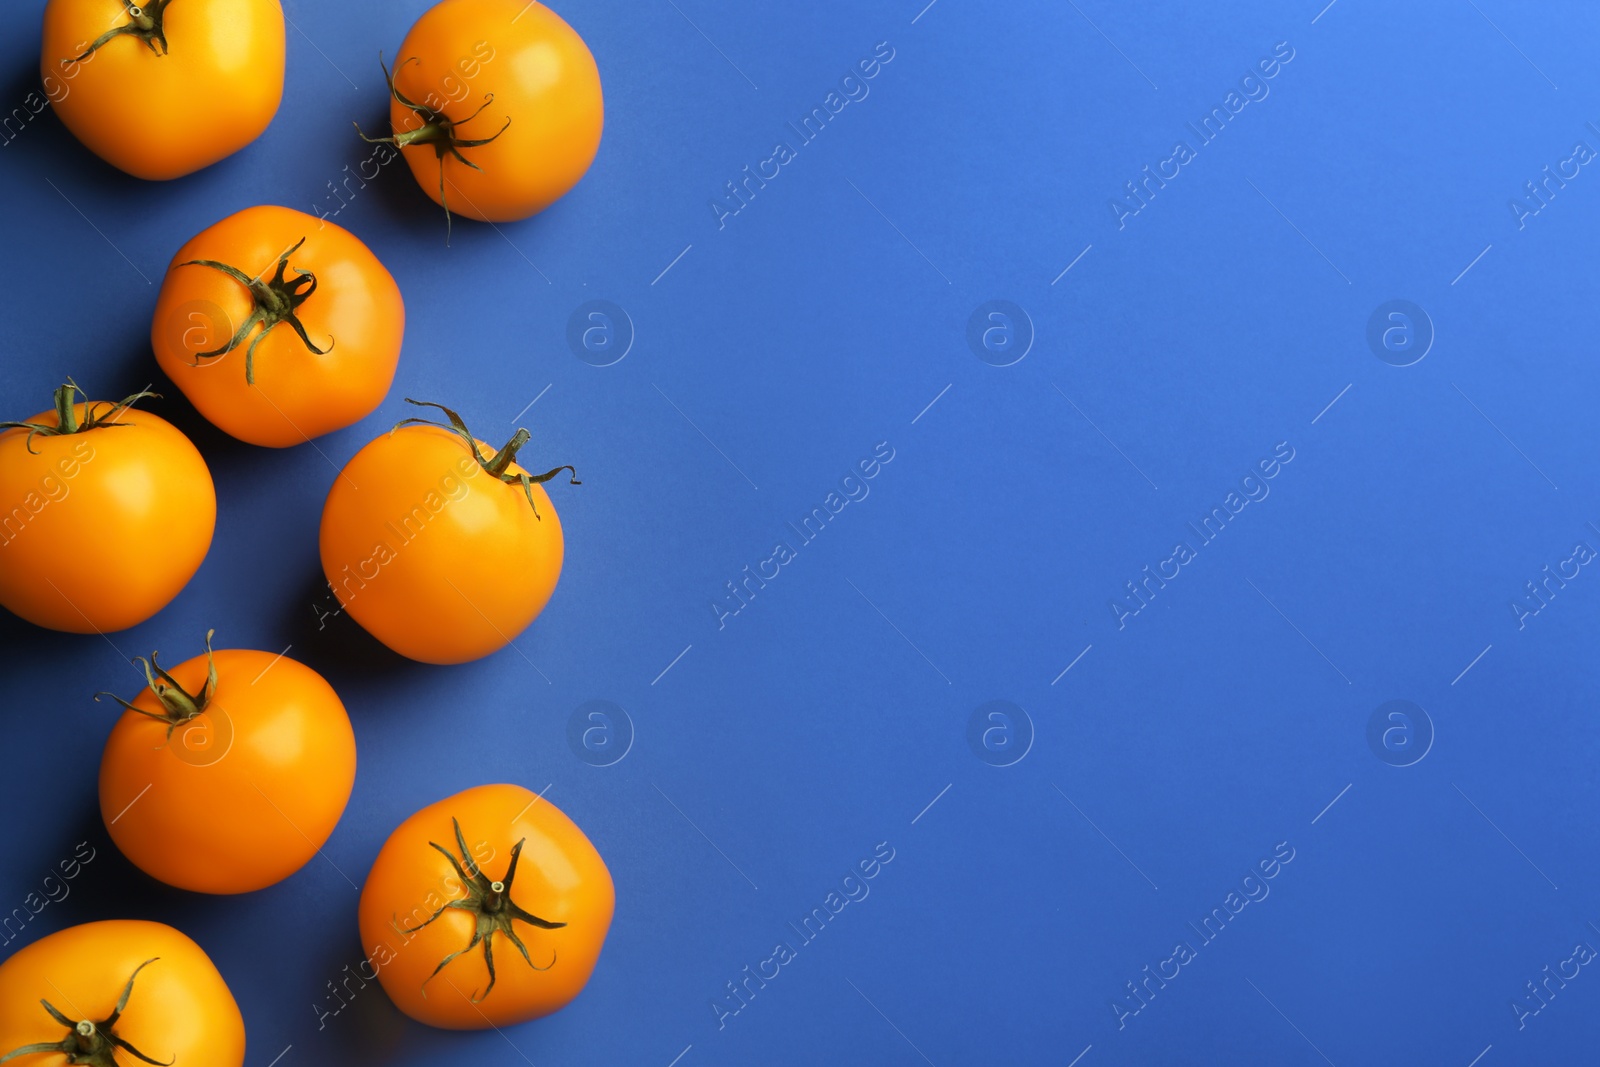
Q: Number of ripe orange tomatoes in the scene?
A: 8